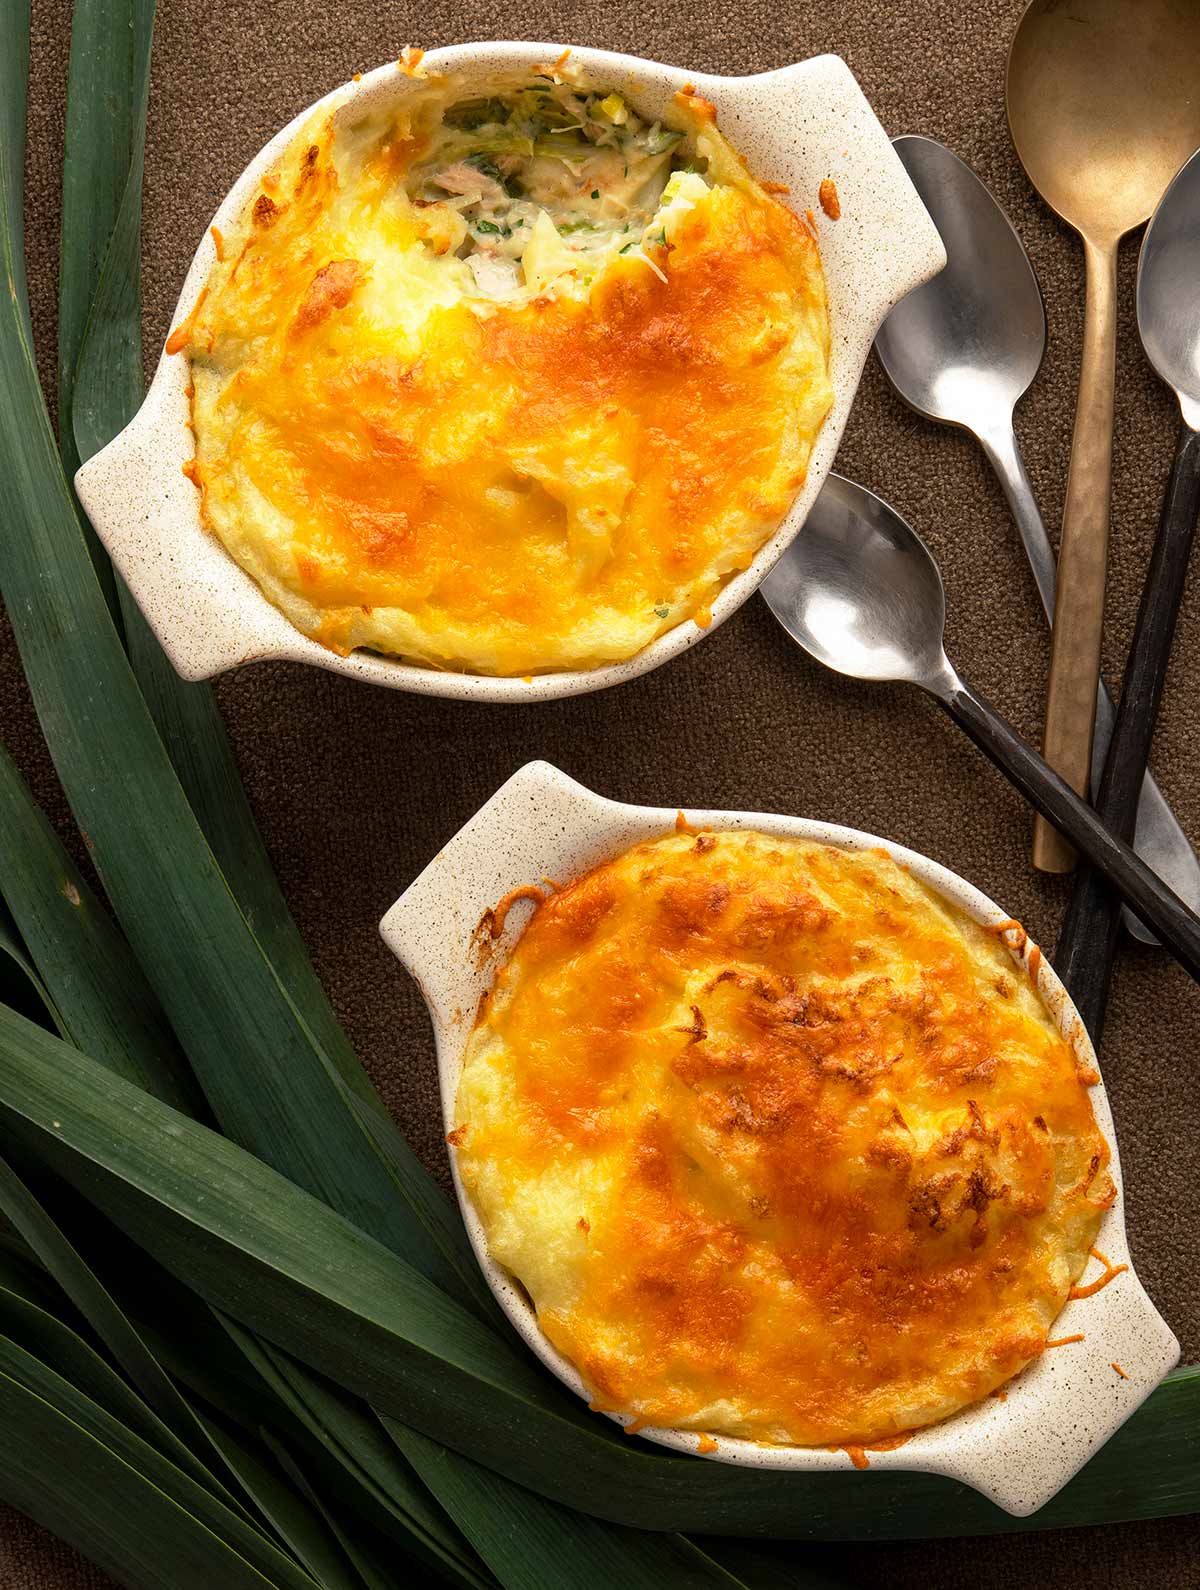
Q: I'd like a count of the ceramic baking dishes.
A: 2